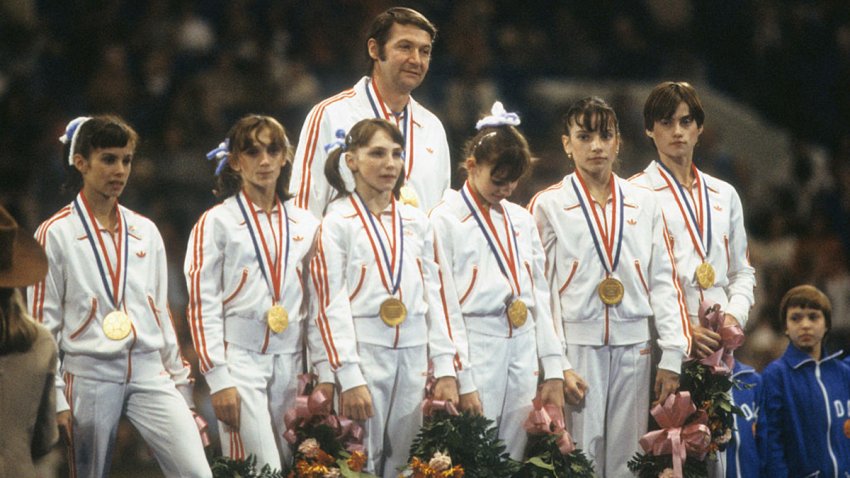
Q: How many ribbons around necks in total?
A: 7